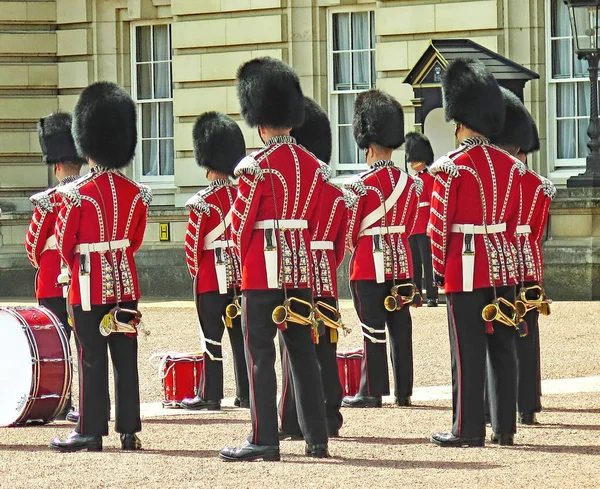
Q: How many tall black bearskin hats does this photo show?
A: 9